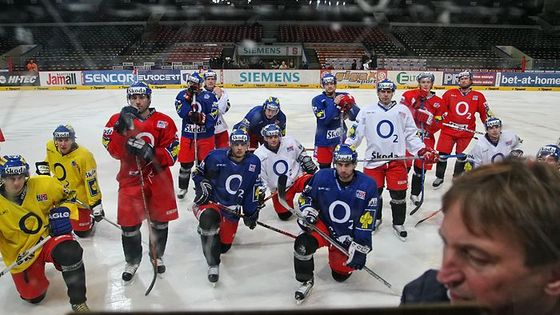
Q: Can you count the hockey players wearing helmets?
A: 15